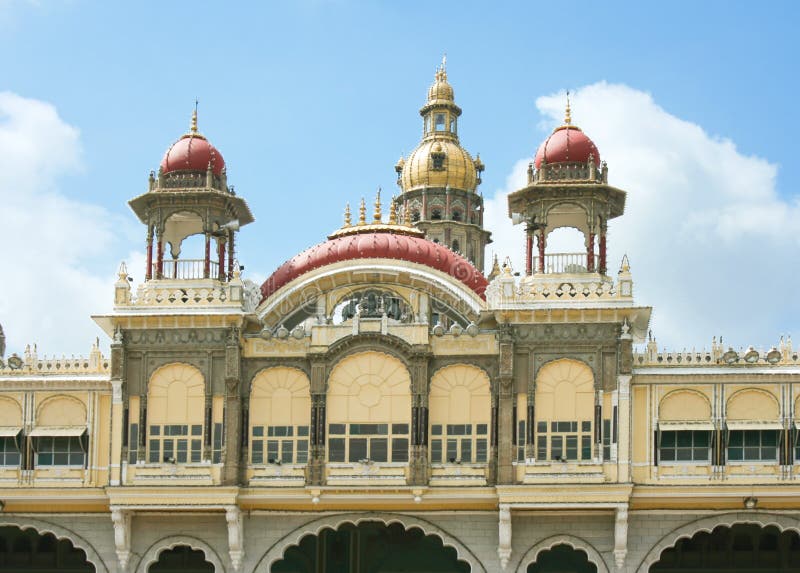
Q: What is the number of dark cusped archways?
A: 5